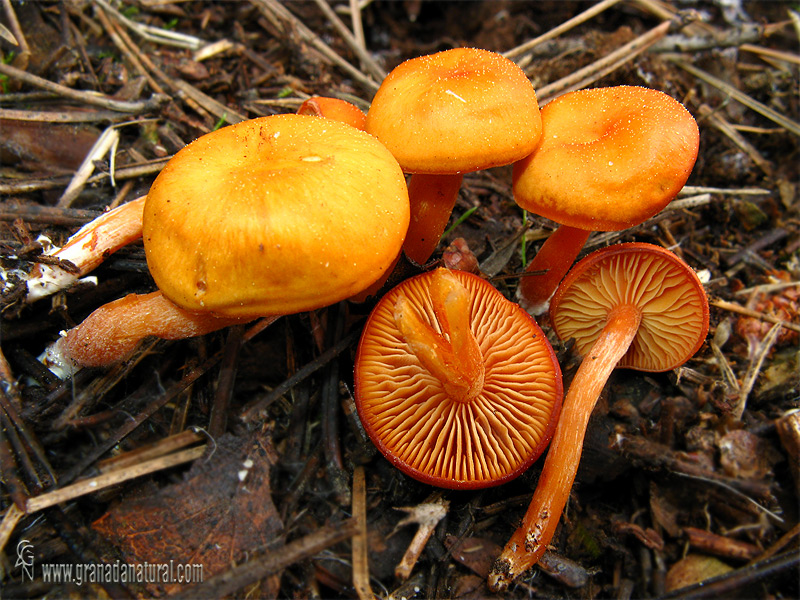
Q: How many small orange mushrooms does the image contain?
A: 6